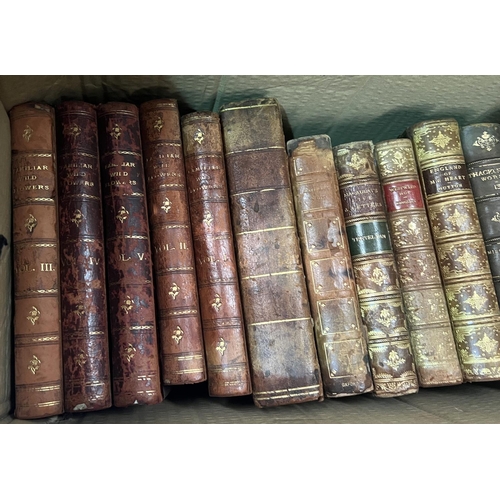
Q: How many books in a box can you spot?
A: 11